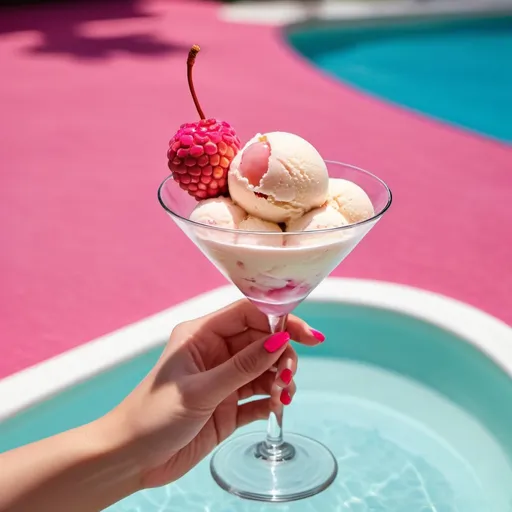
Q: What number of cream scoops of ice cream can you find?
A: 5